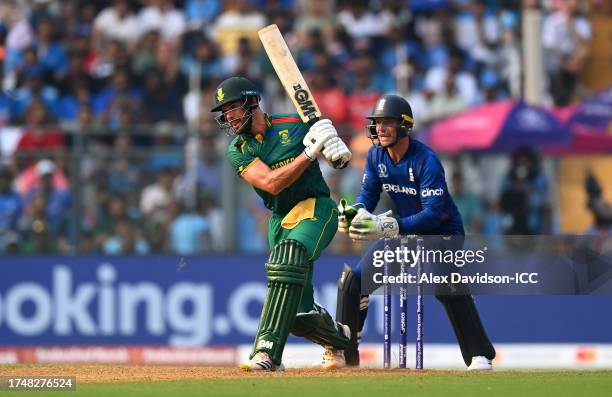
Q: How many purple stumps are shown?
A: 3